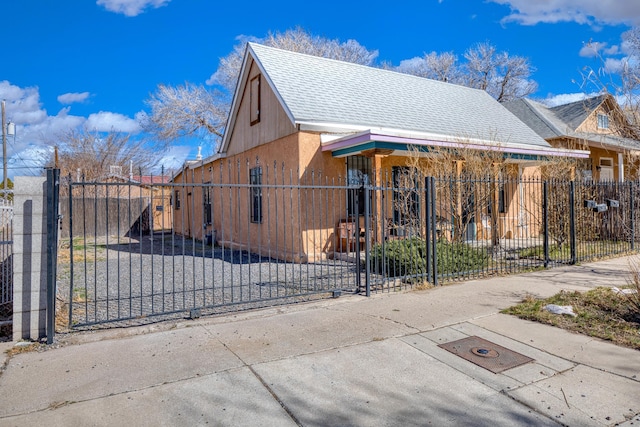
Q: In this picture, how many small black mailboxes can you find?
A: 3